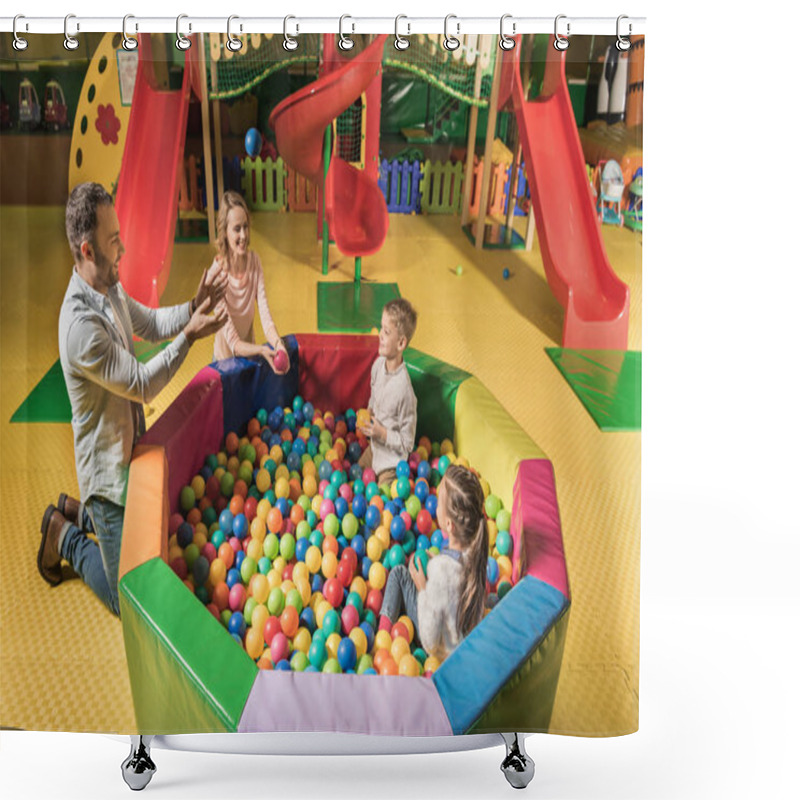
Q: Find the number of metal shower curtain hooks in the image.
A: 12